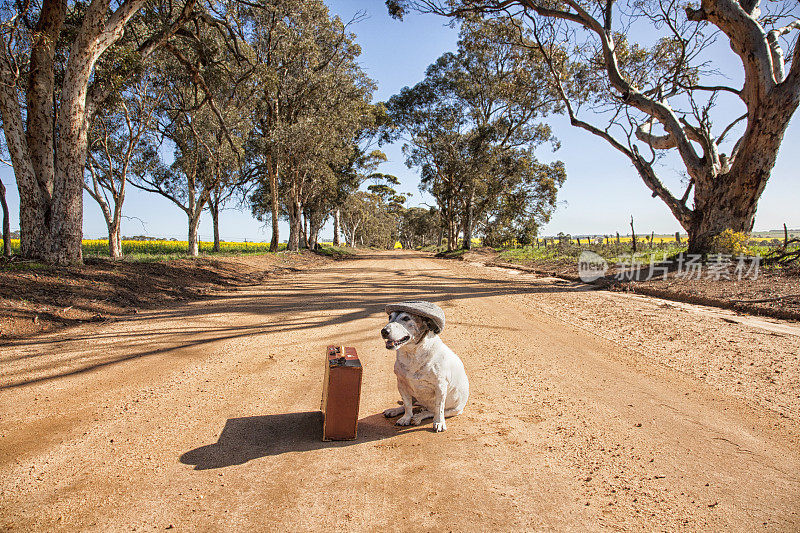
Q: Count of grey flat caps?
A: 1